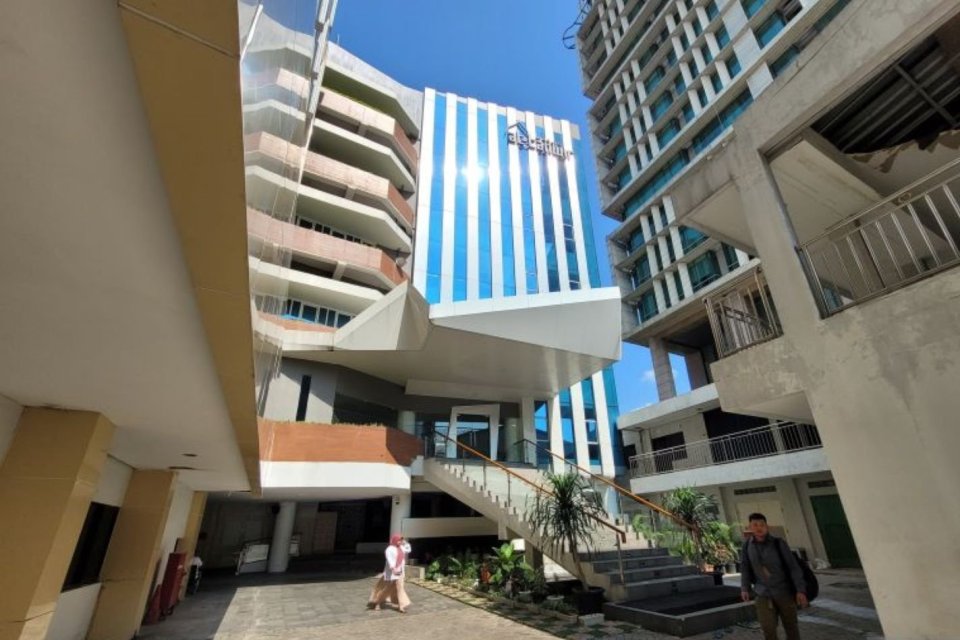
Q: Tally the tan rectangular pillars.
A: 3